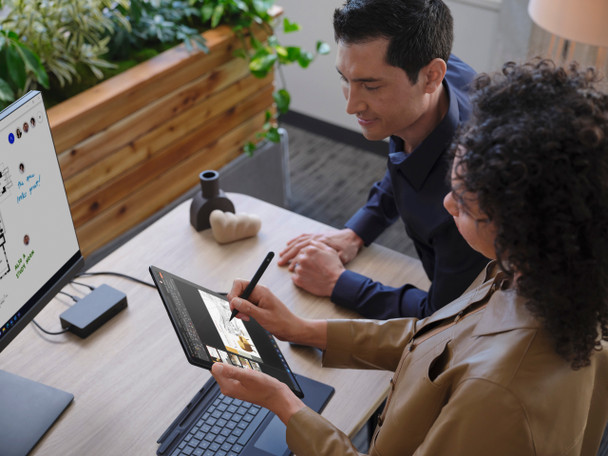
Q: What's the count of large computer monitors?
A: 1